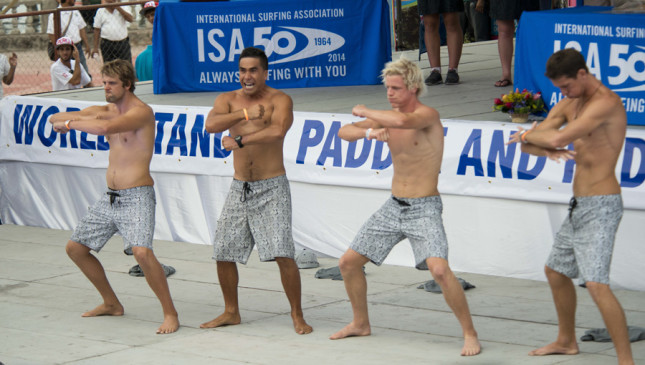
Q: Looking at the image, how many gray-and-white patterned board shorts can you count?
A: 4